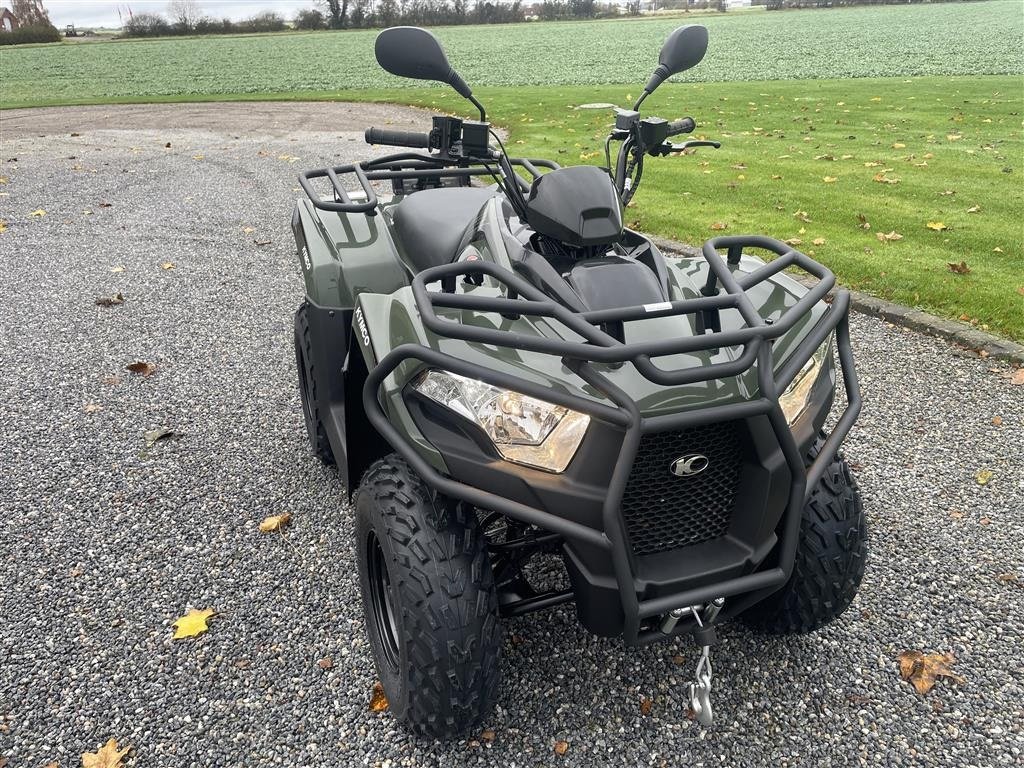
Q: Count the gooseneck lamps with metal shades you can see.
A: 0